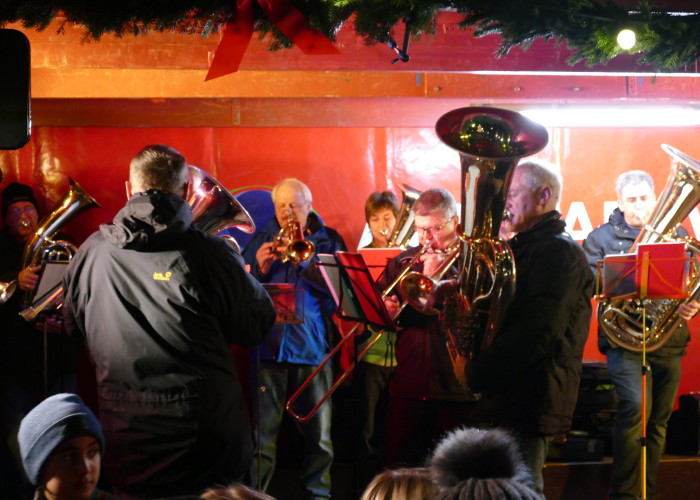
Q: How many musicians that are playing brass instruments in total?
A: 7